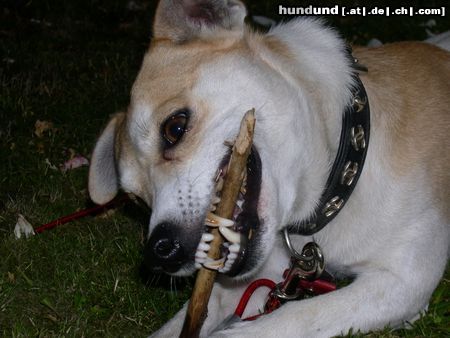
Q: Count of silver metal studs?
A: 4